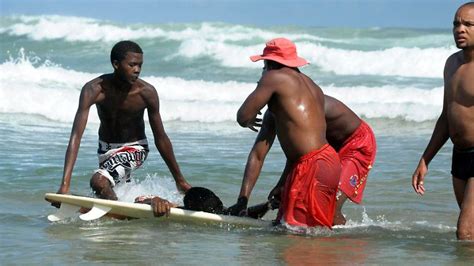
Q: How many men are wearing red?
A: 2